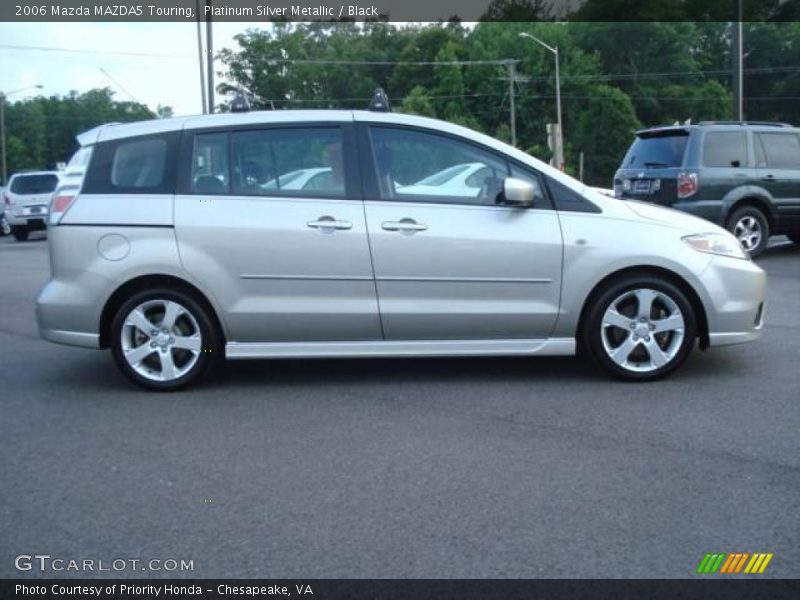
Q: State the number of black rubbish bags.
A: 0